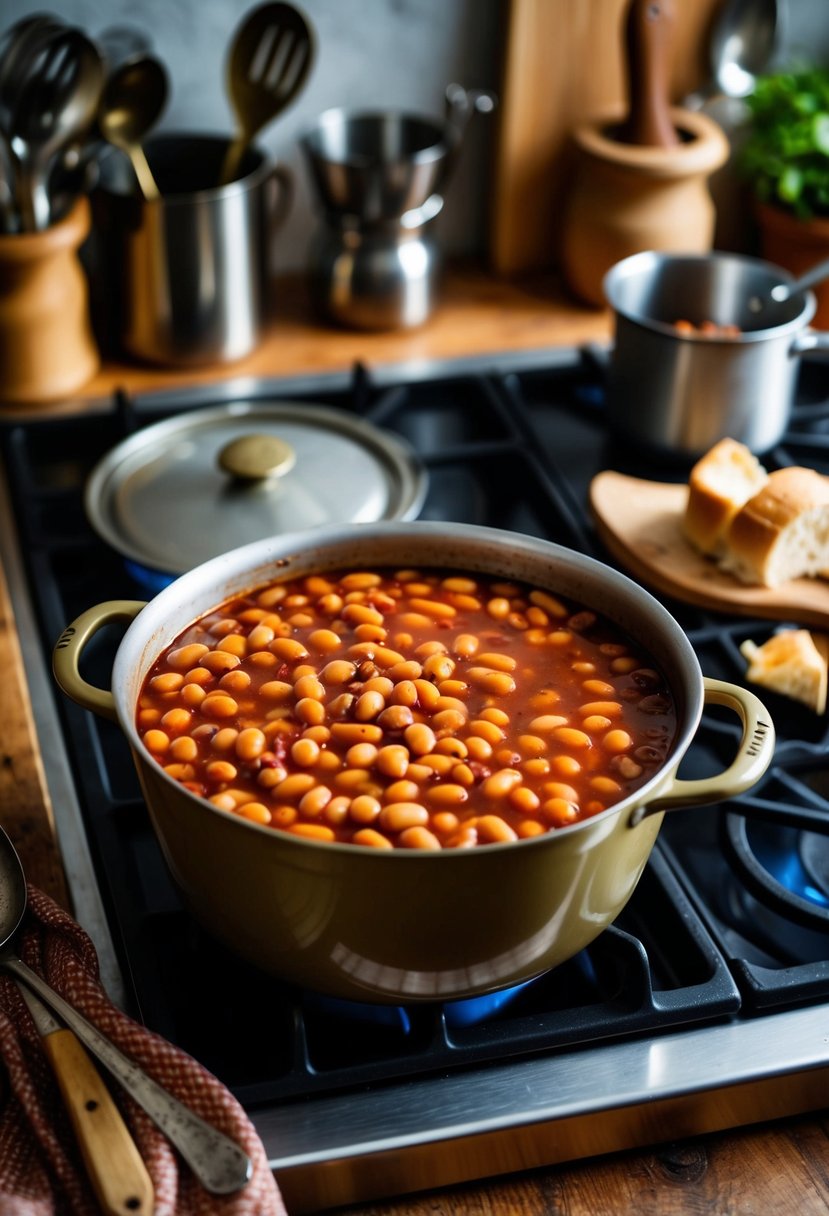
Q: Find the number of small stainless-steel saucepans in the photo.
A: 1